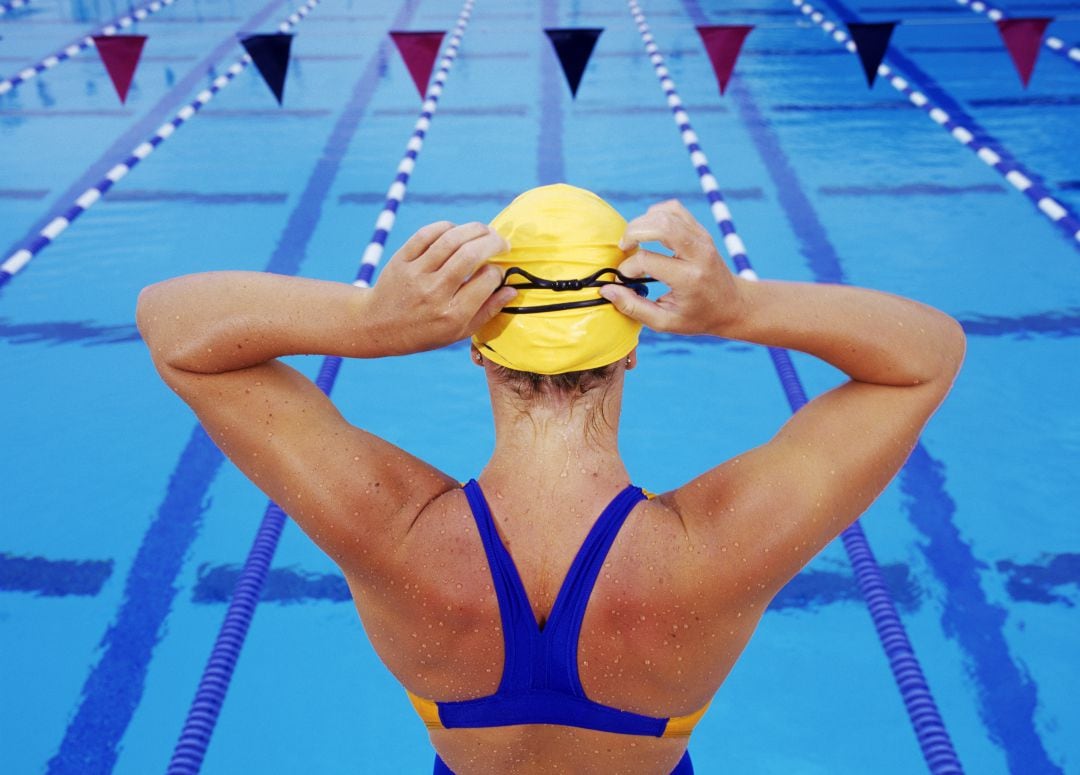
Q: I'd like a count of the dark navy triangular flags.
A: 3